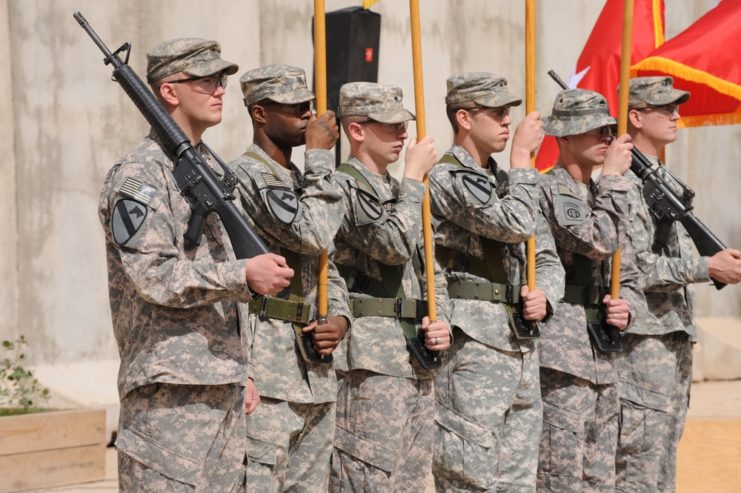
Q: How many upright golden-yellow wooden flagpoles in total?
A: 4